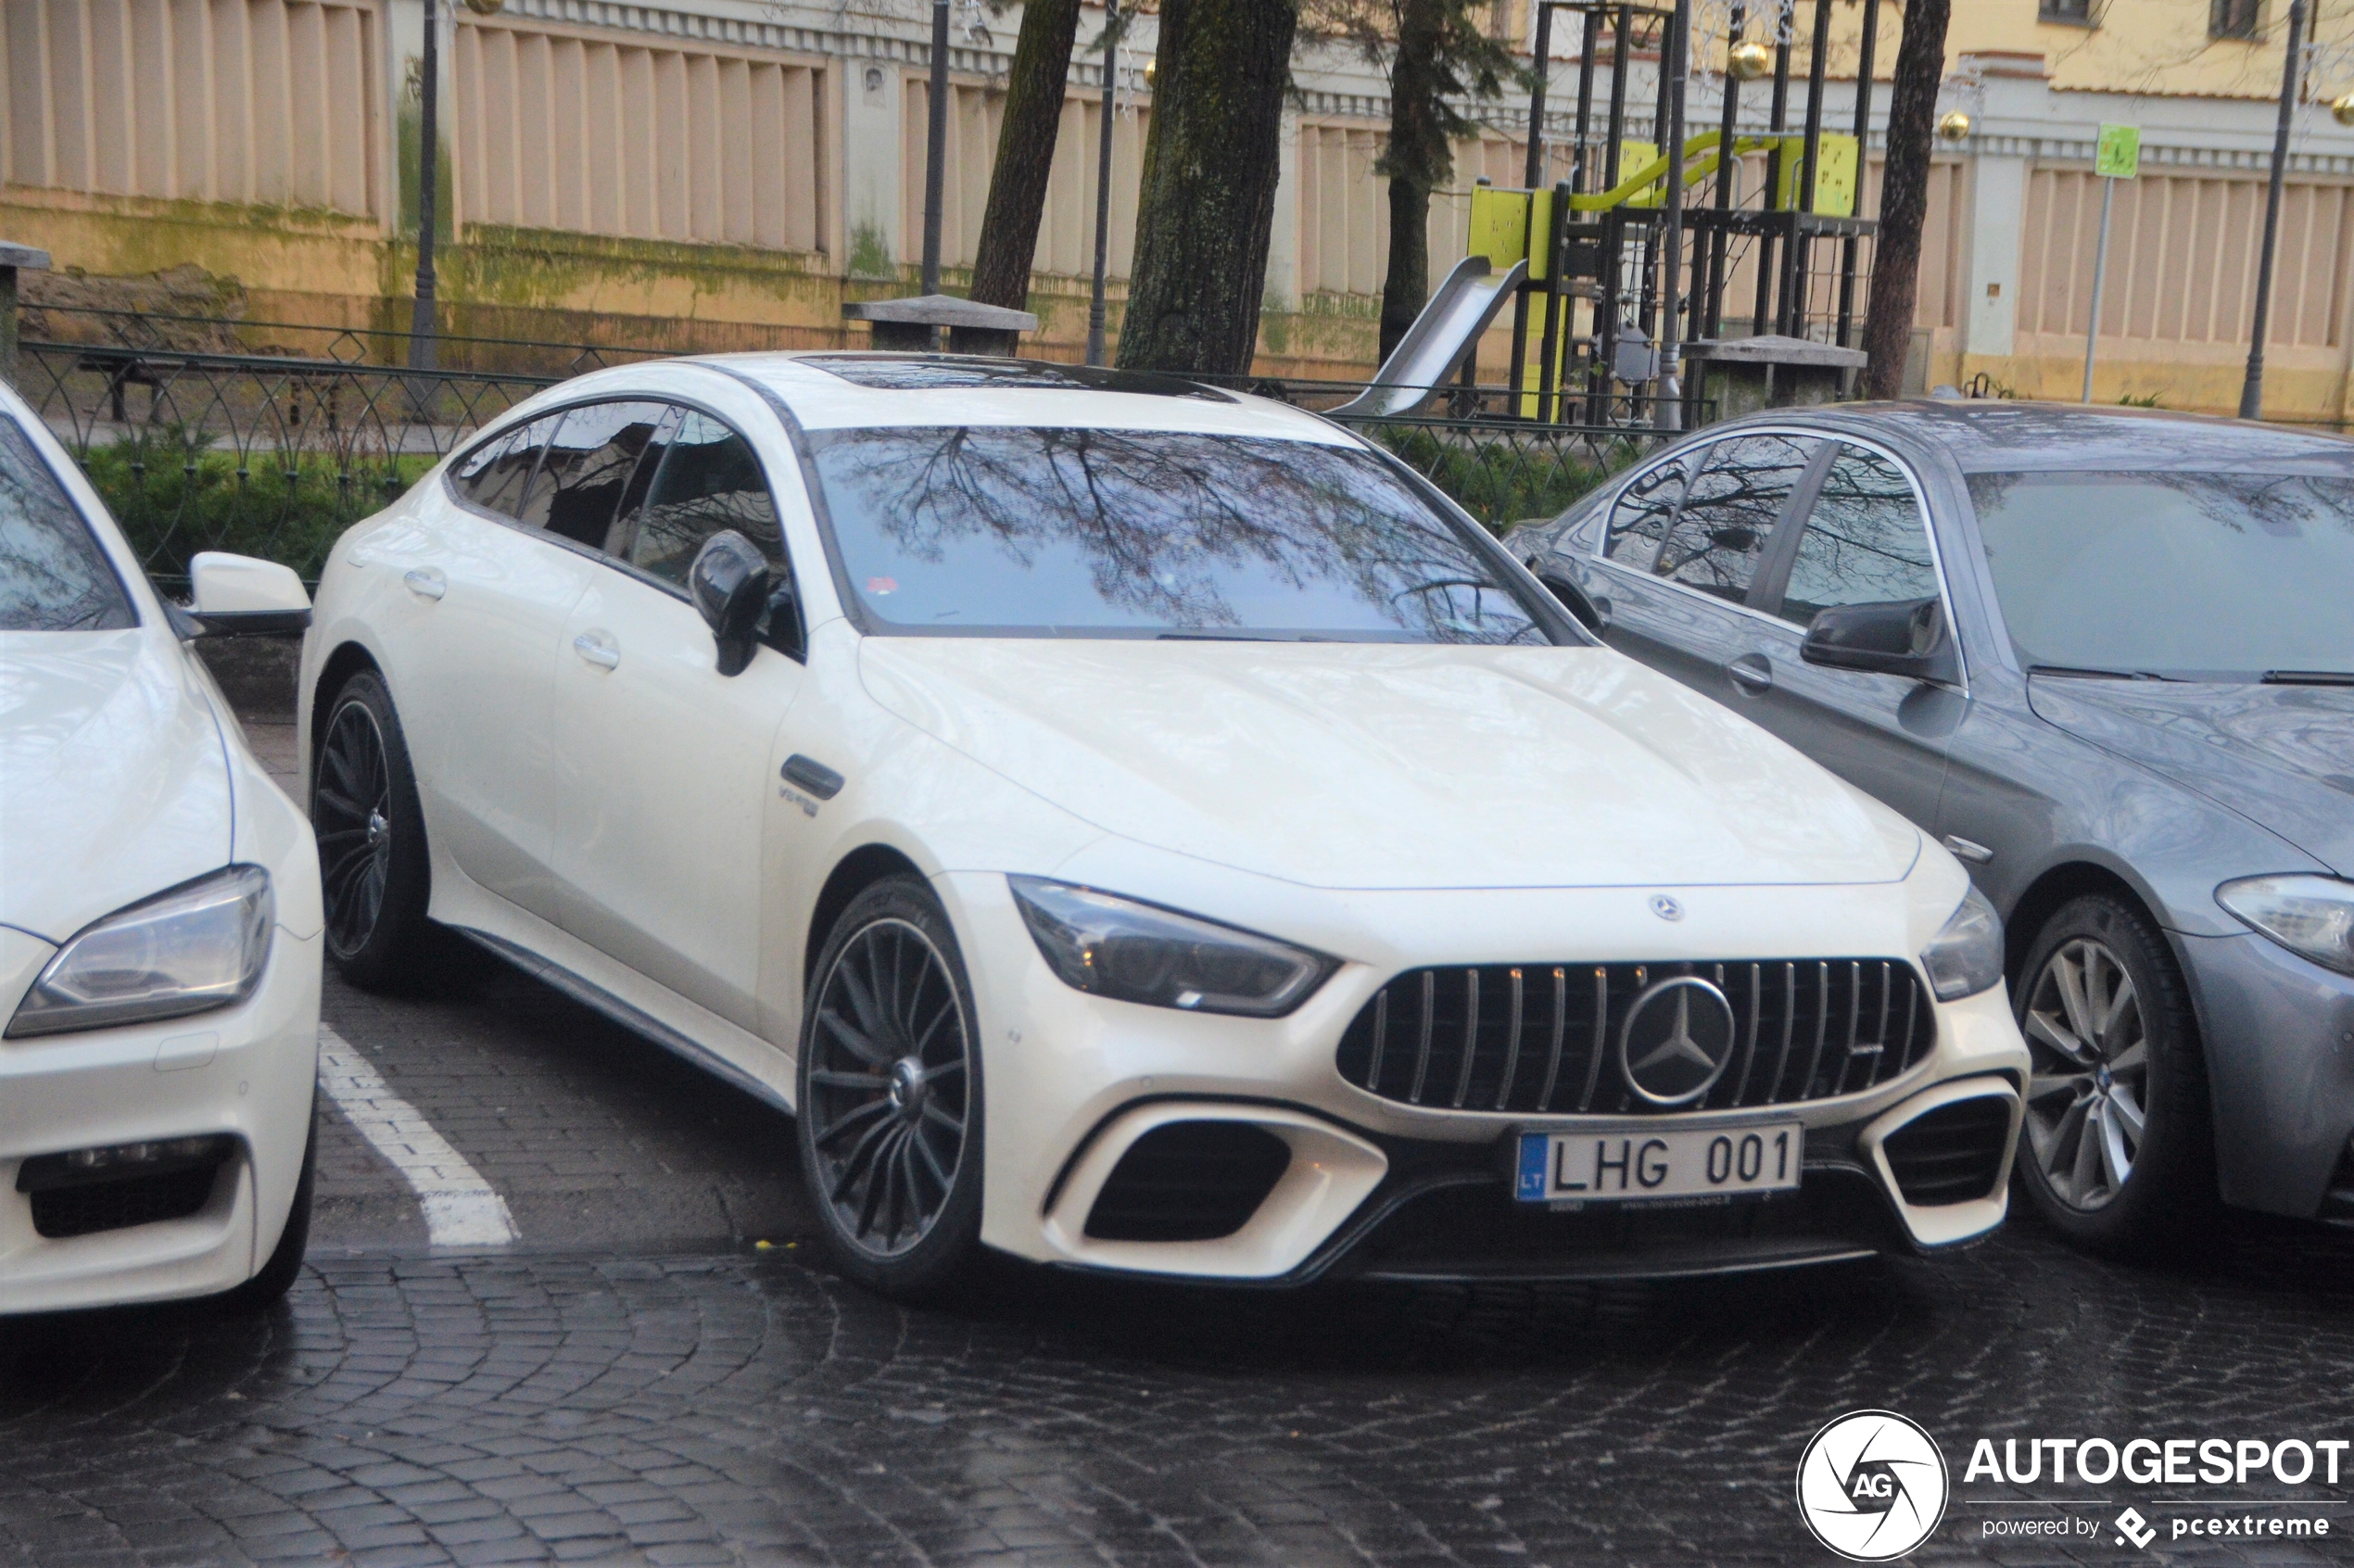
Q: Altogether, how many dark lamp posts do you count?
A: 5